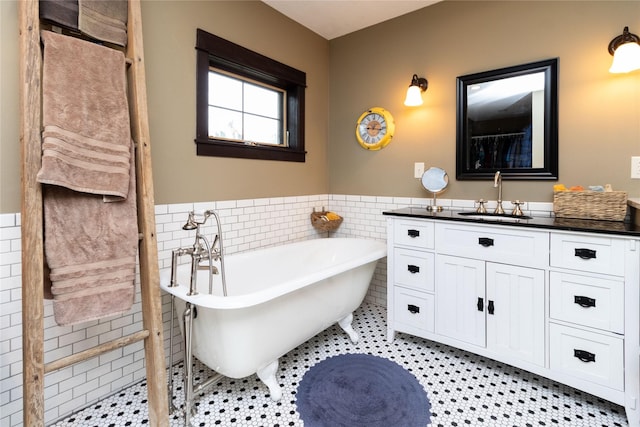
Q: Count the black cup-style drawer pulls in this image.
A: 7